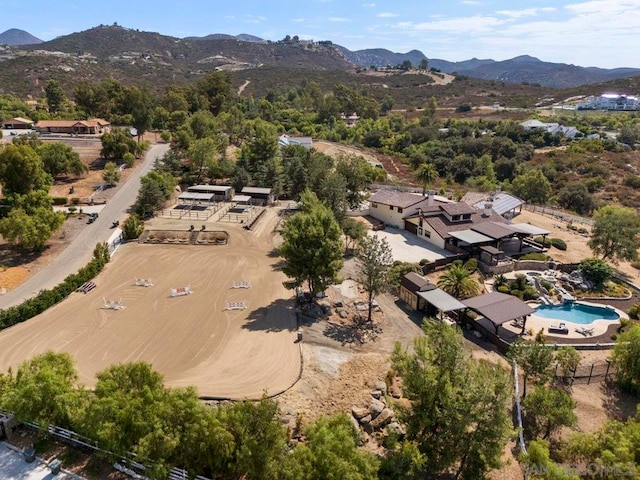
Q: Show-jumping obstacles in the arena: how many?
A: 5